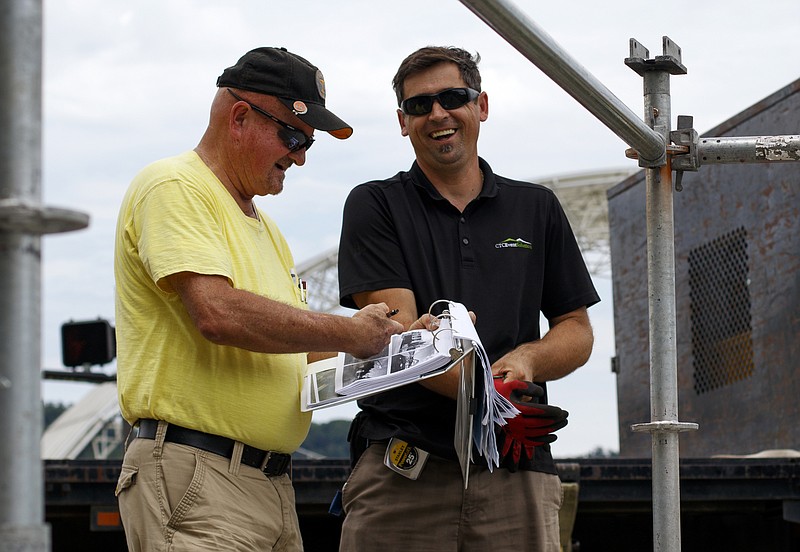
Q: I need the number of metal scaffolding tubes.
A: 4